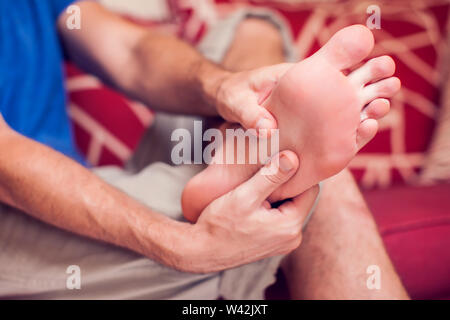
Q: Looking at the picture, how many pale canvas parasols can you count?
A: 0